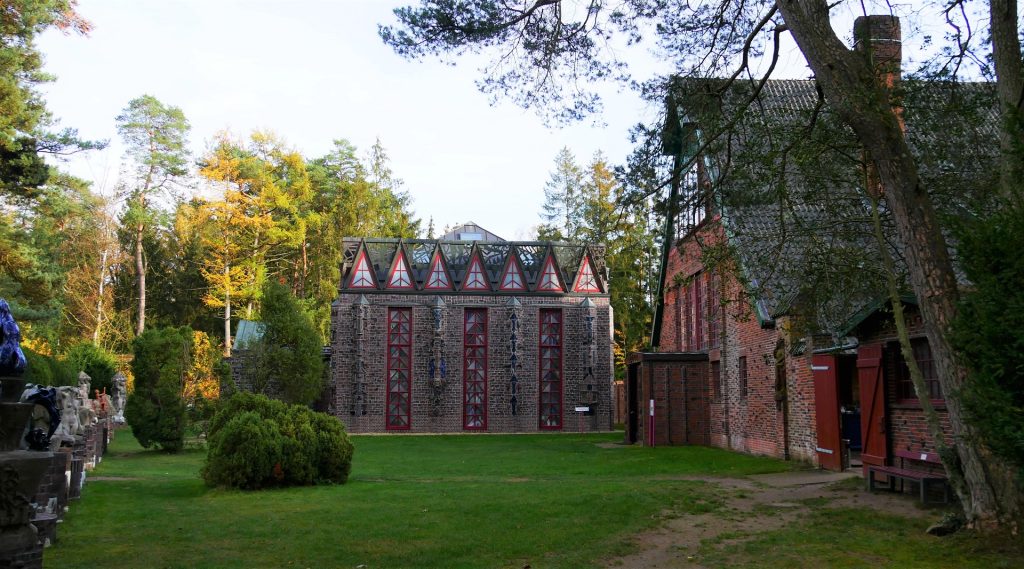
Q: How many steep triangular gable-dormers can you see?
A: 7